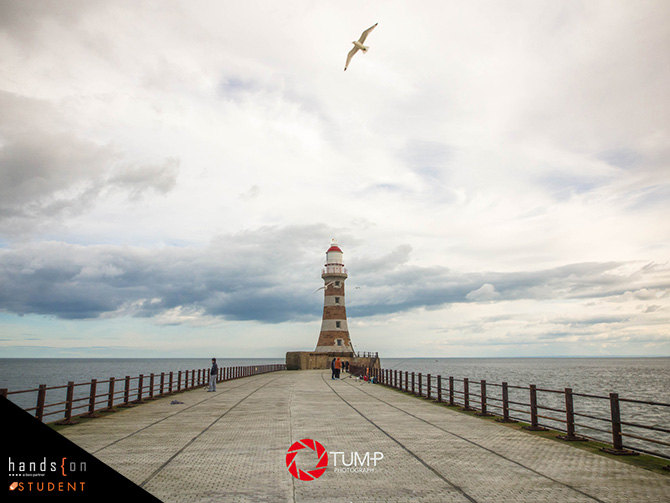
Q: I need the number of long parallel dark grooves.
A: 4